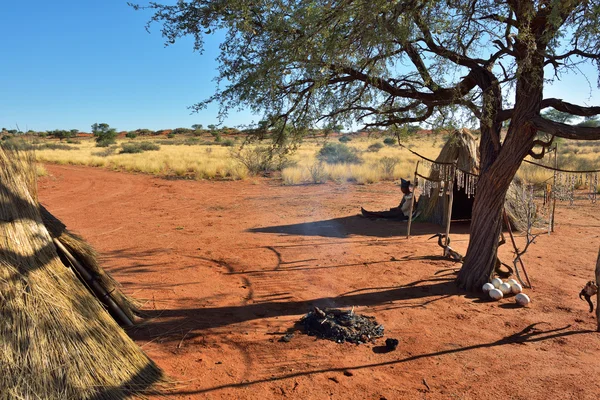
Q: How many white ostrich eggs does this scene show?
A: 7